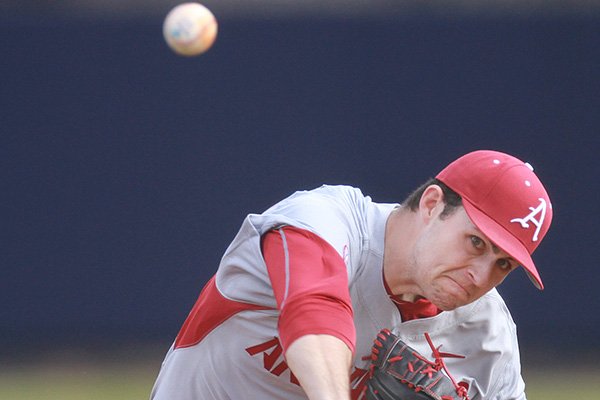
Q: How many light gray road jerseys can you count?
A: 1